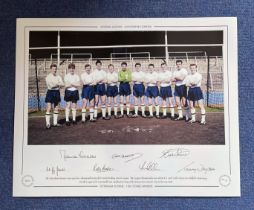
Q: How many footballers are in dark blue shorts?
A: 11